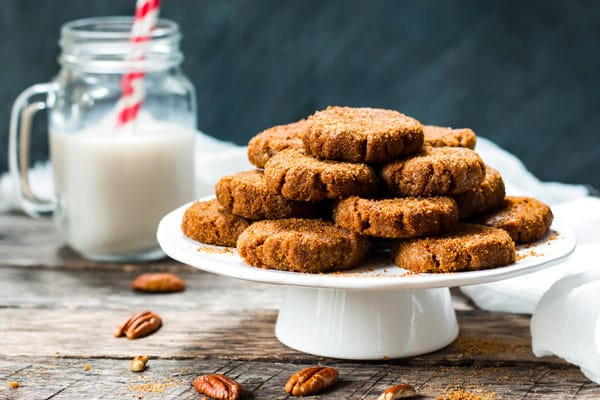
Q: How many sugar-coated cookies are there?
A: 12